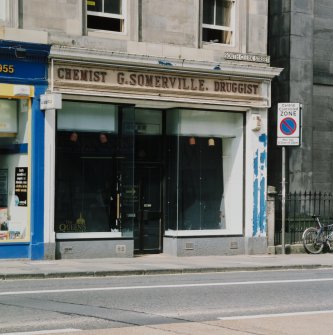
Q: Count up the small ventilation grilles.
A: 4